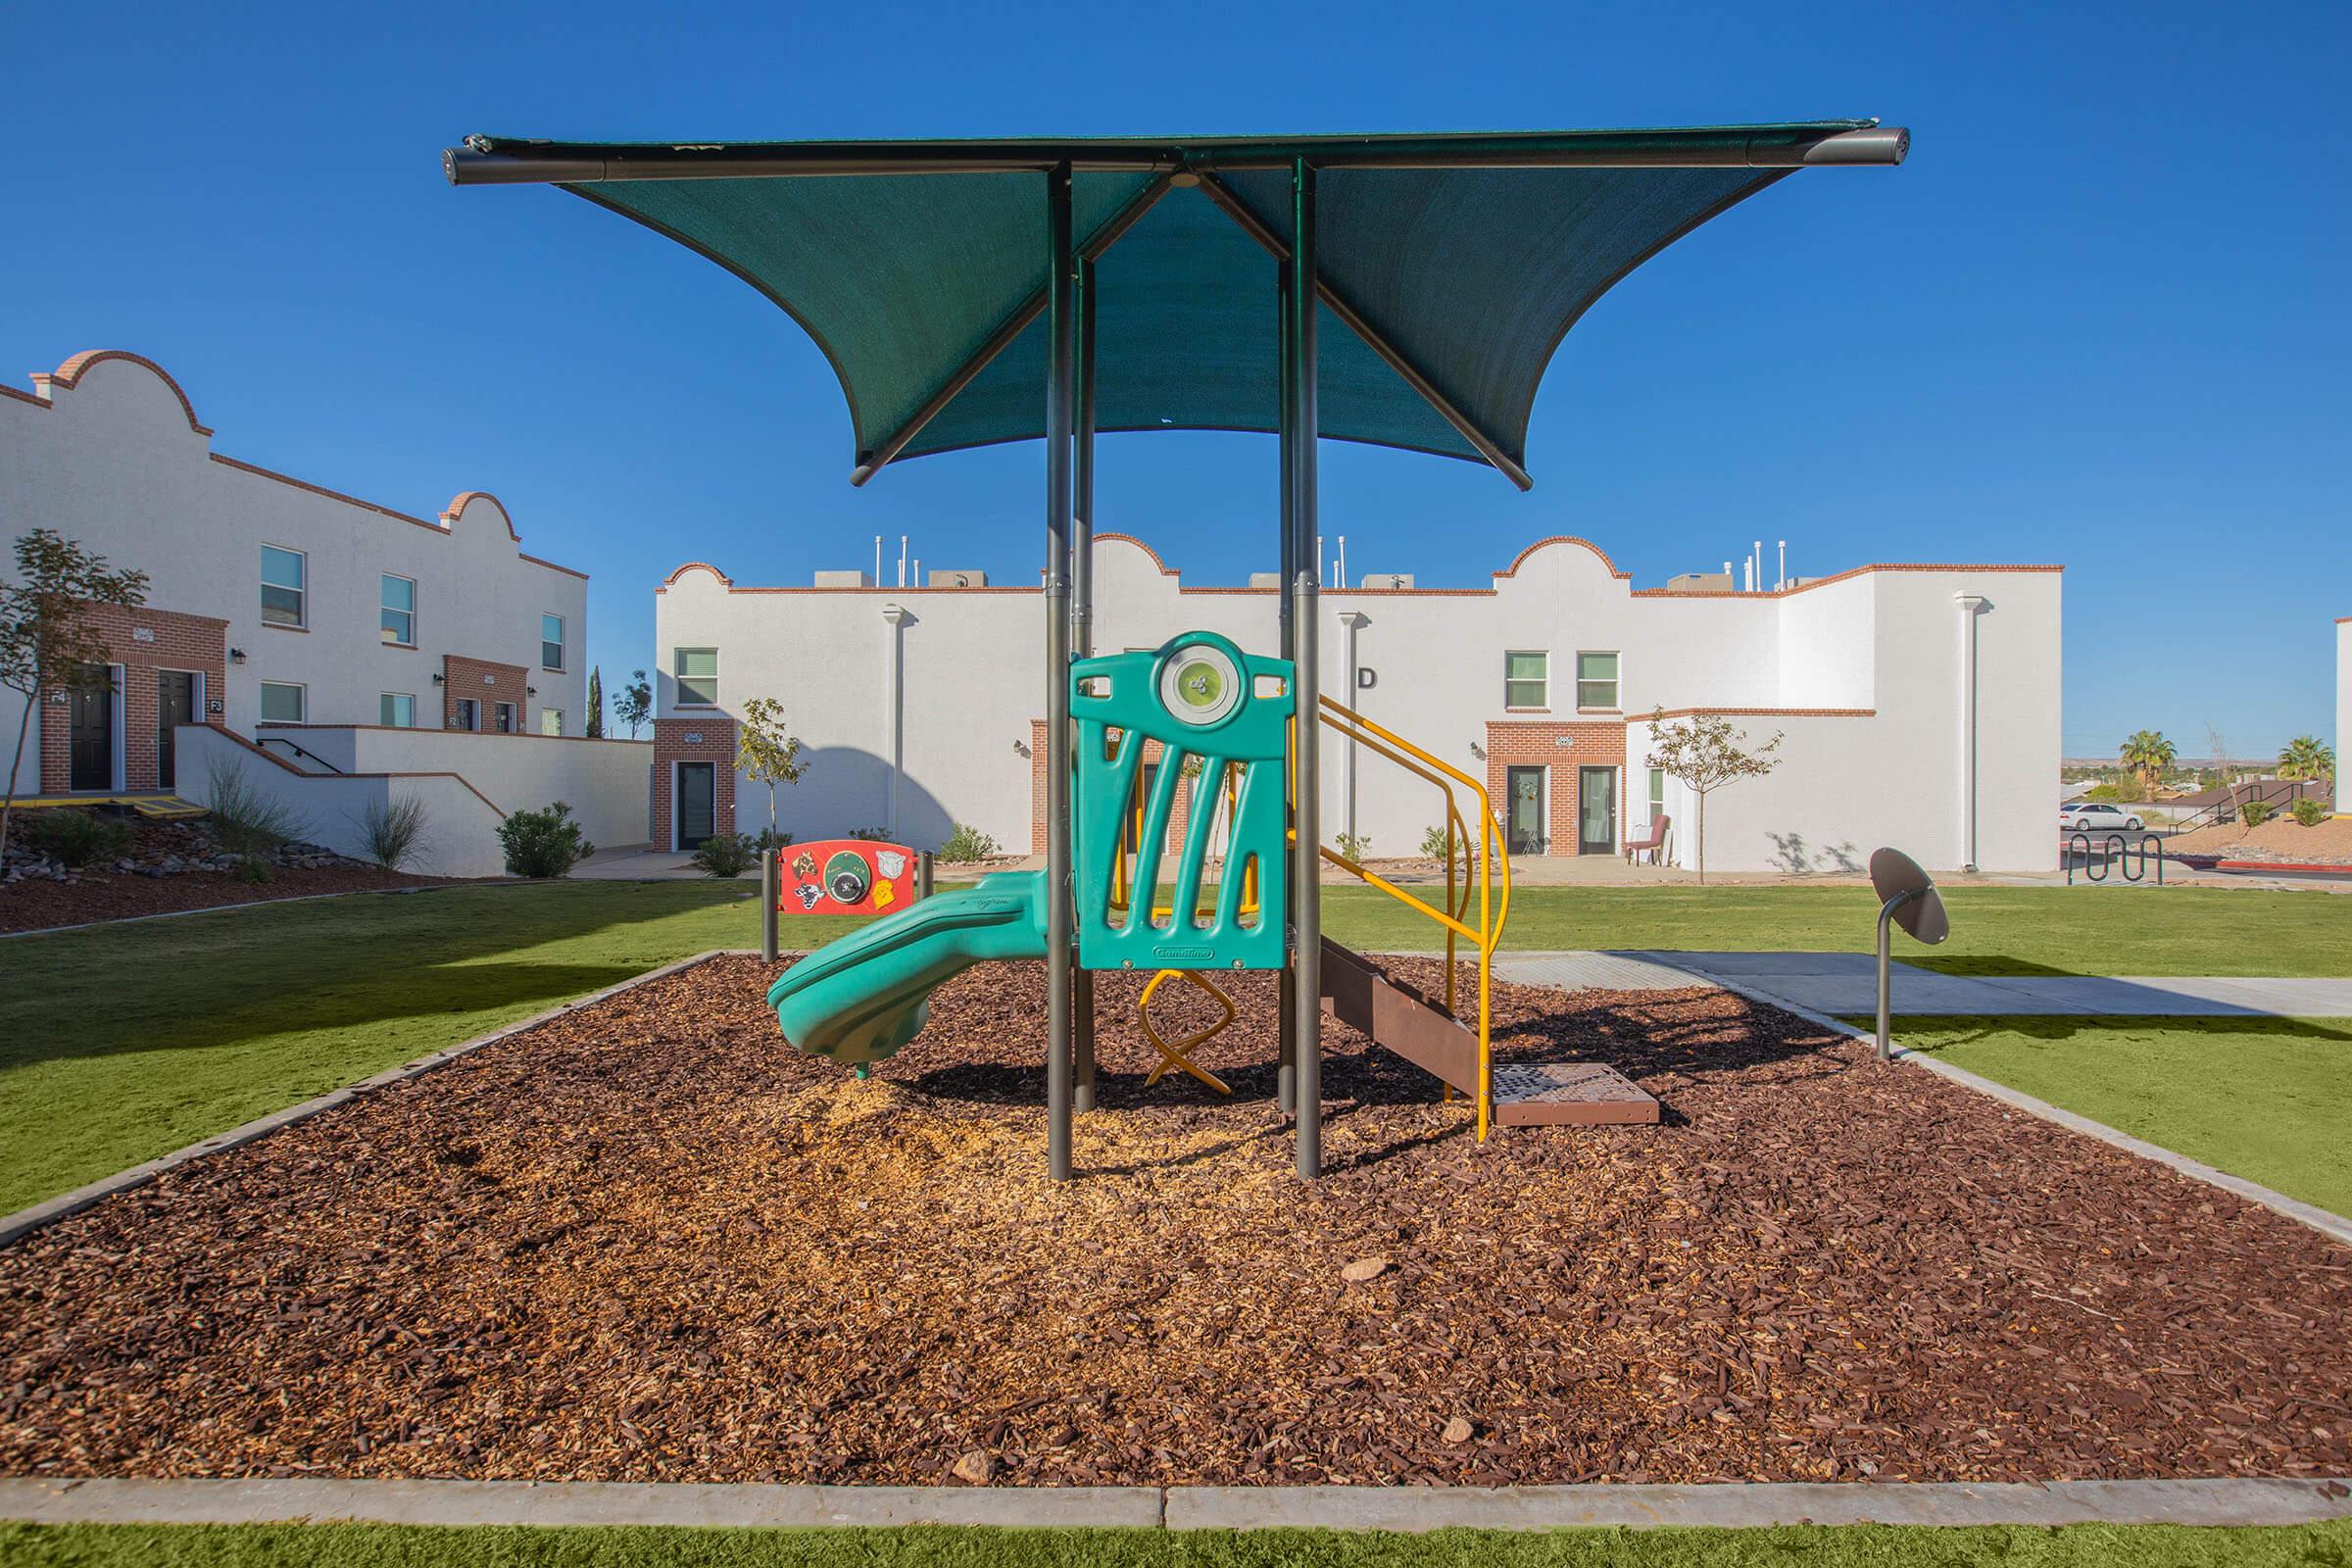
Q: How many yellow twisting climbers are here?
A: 1